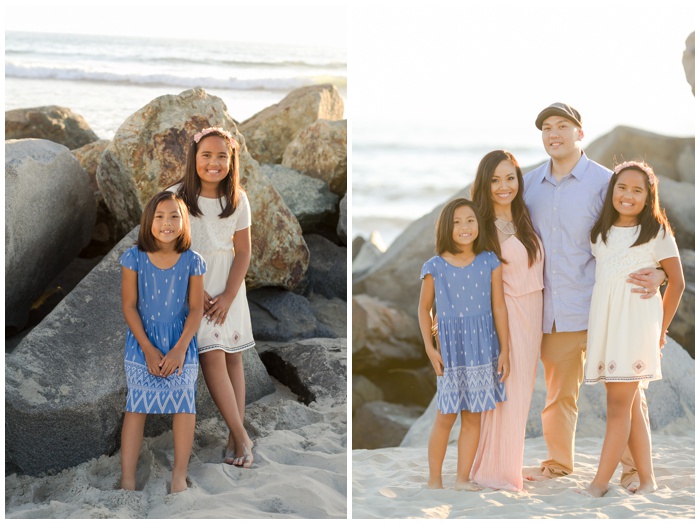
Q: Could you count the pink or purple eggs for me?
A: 0